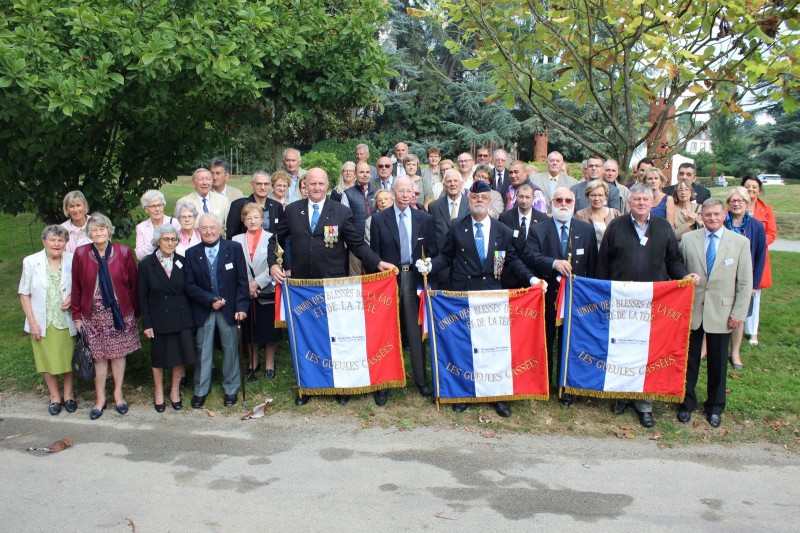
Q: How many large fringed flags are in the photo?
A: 3